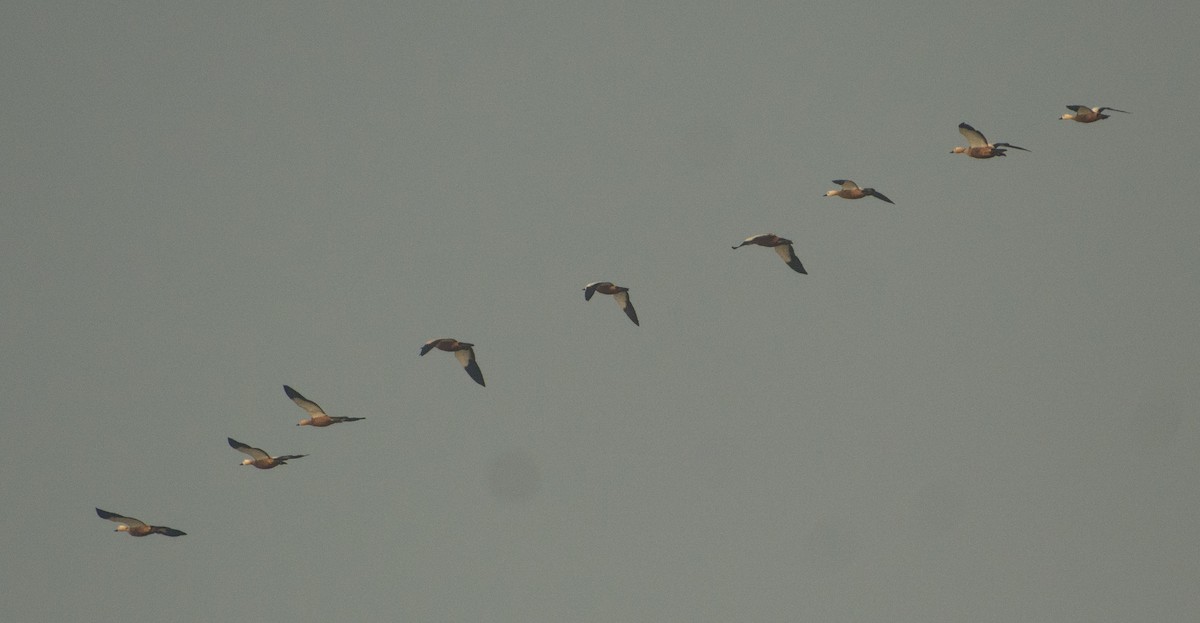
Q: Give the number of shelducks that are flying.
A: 9